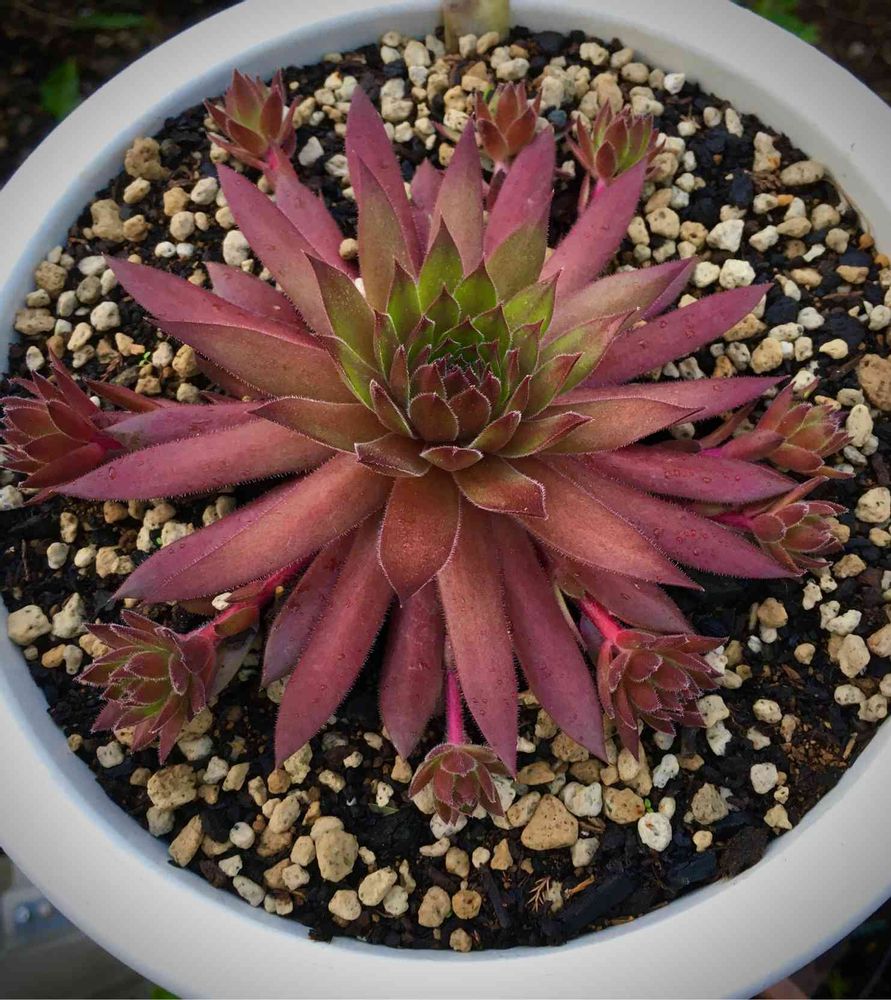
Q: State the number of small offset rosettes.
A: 9